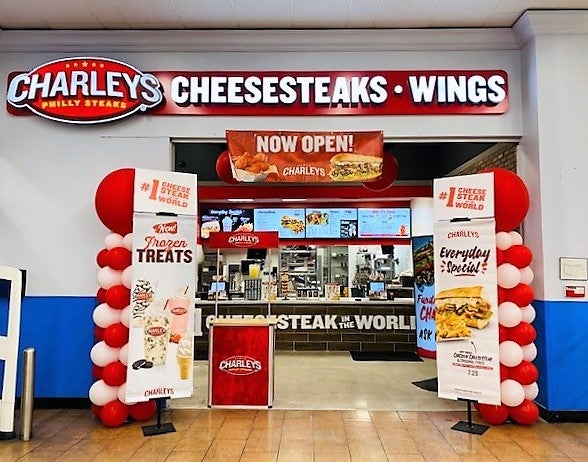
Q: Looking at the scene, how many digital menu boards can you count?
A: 4